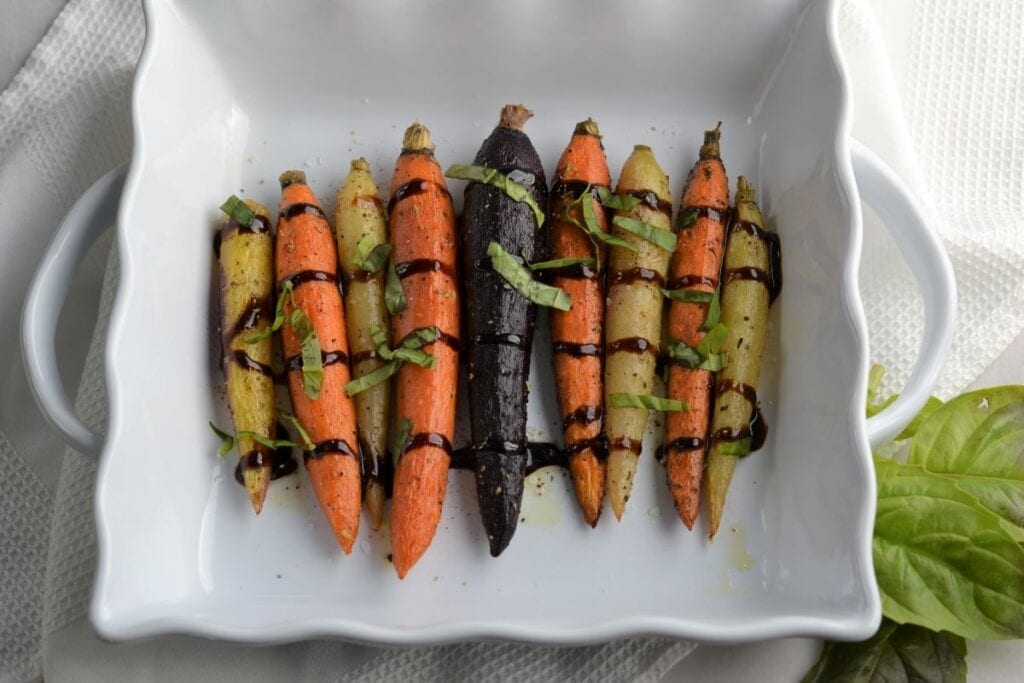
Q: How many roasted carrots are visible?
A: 9